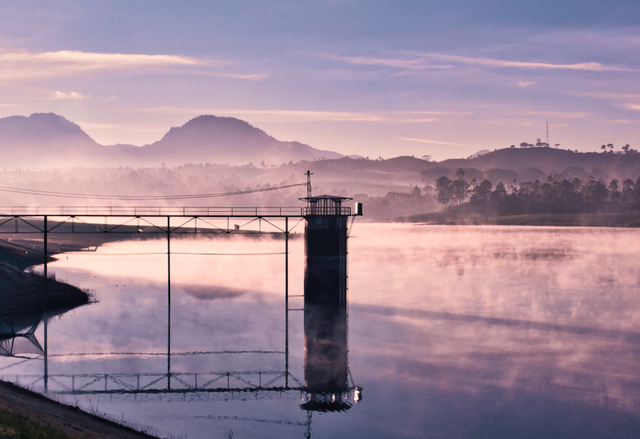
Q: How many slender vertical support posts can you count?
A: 3